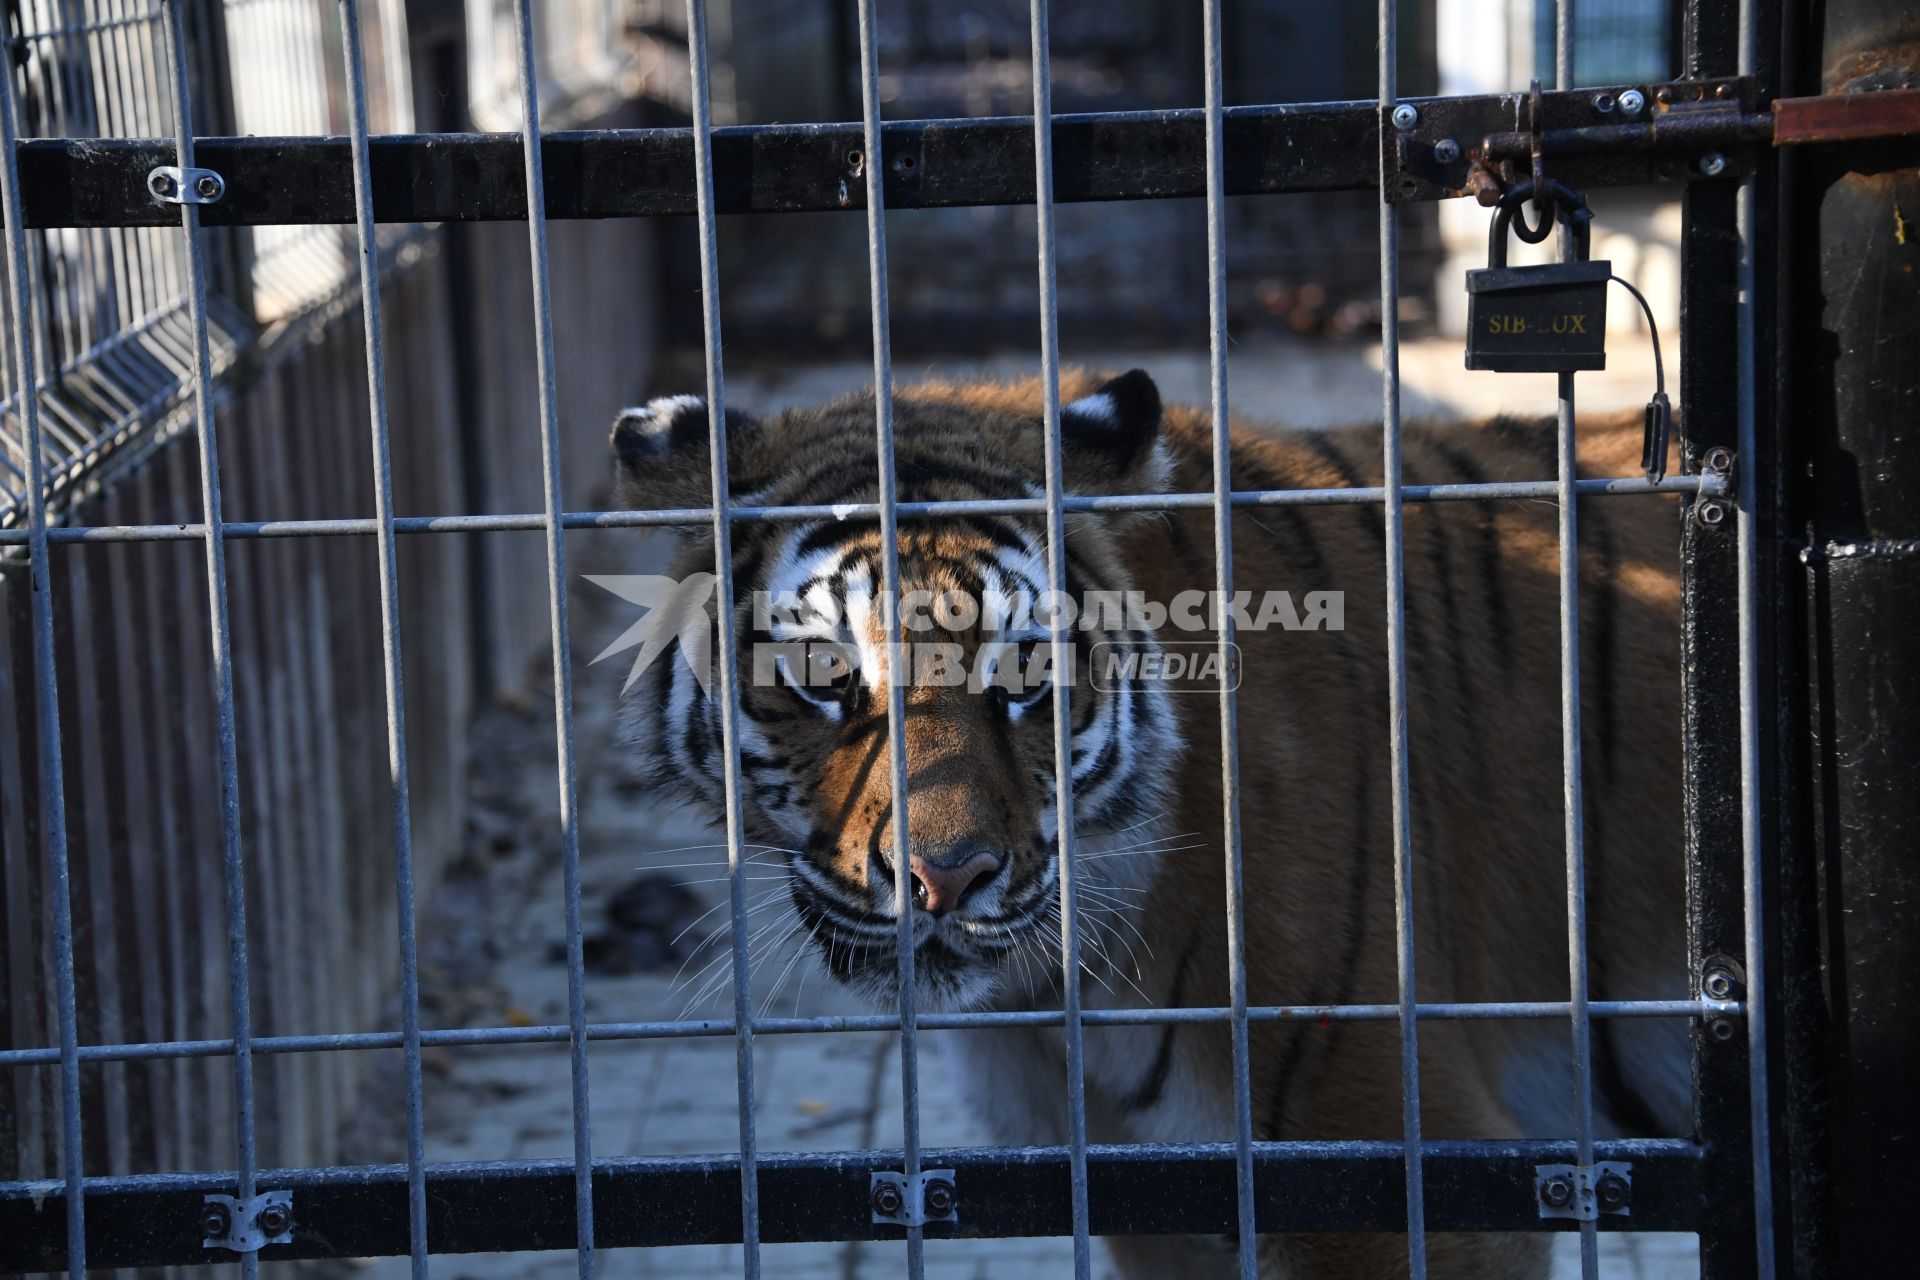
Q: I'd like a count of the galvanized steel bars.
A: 13